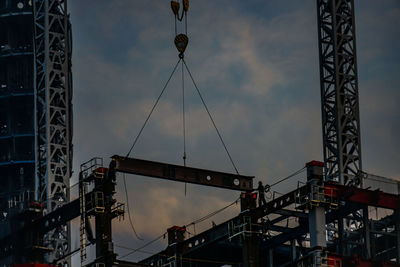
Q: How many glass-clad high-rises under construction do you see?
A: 1